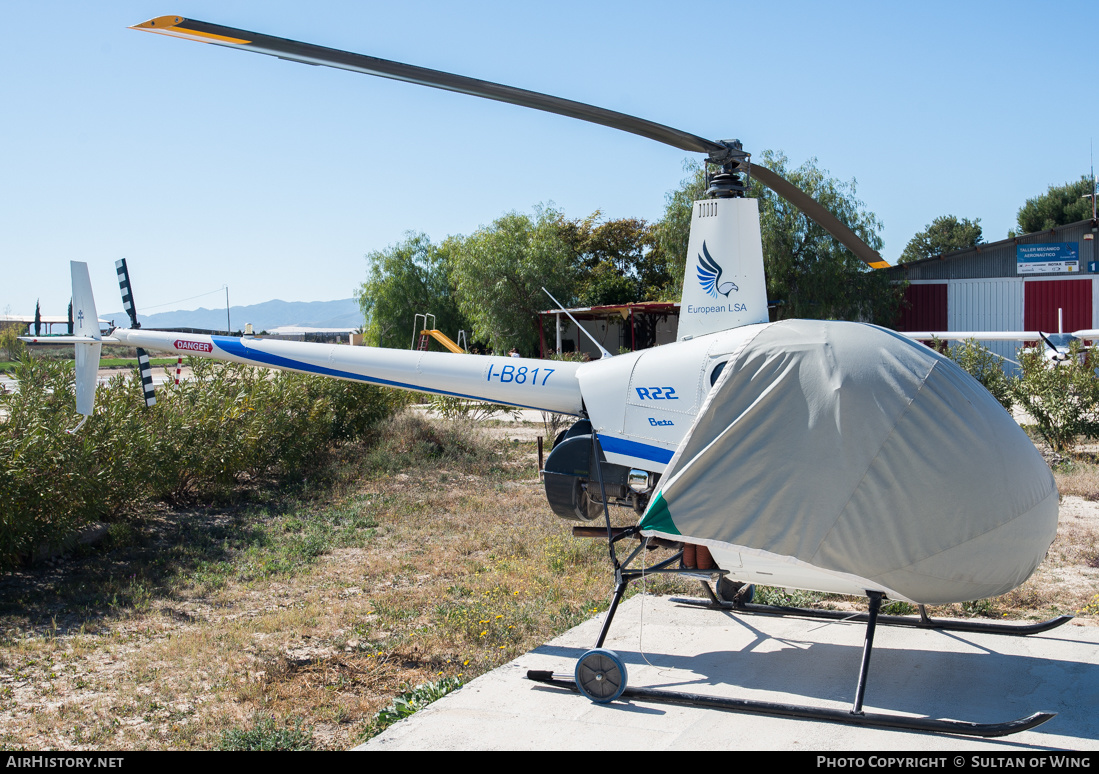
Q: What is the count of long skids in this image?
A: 2